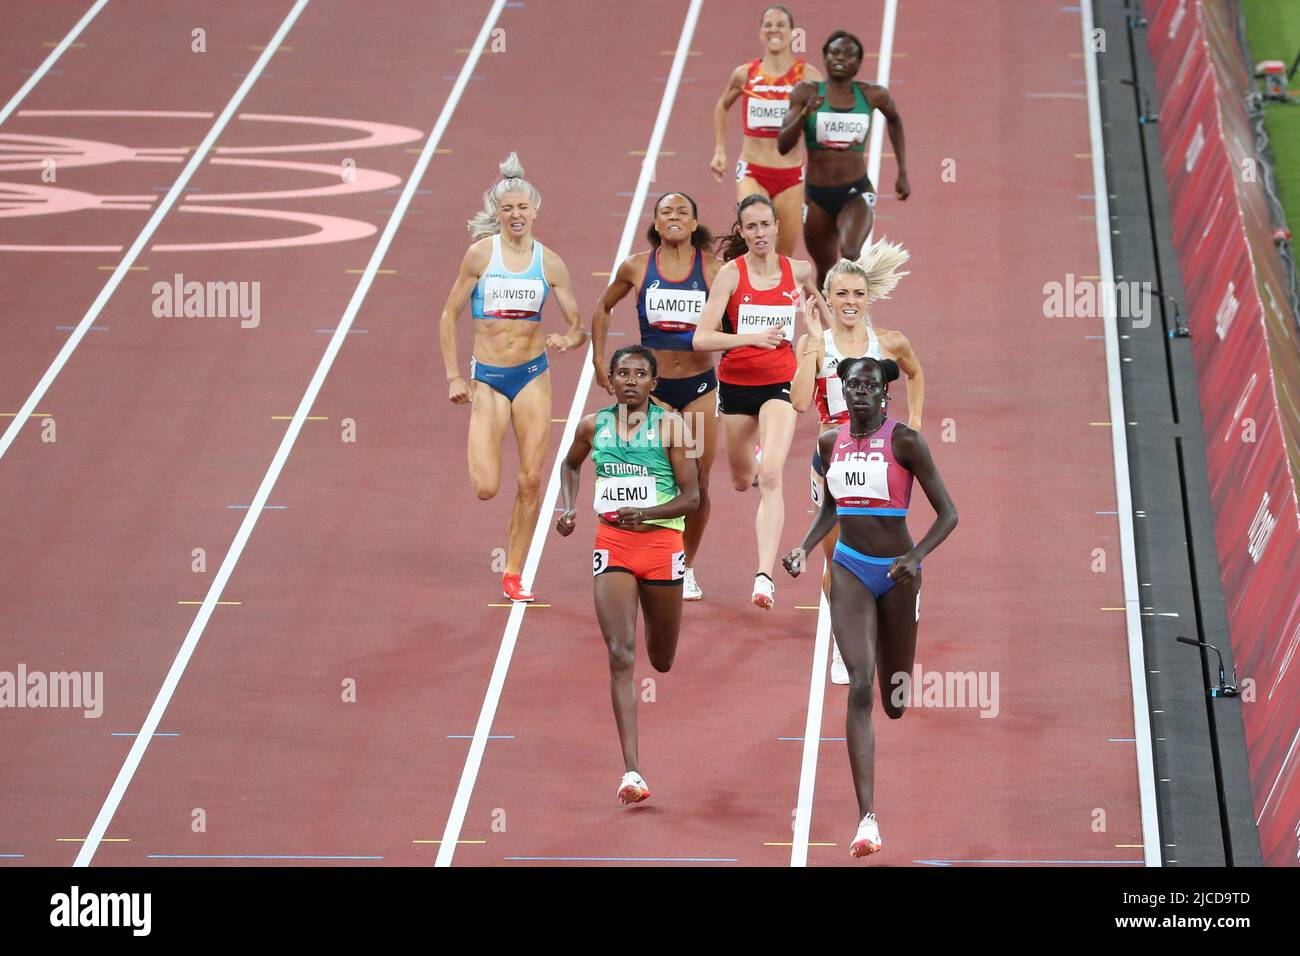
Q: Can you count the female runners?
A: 8